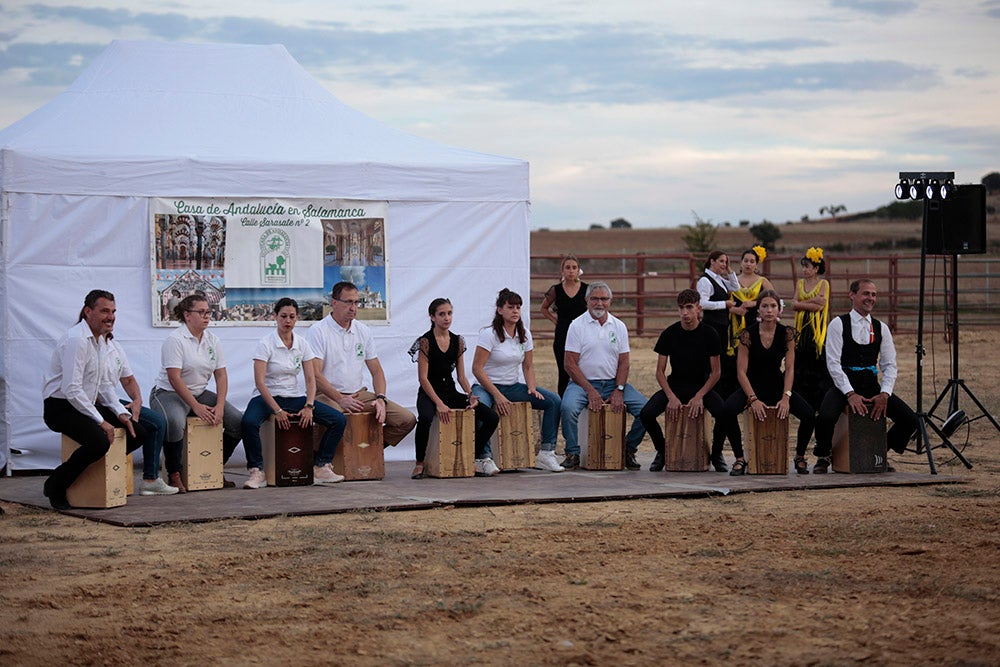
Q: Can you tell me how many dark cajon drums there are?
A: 2